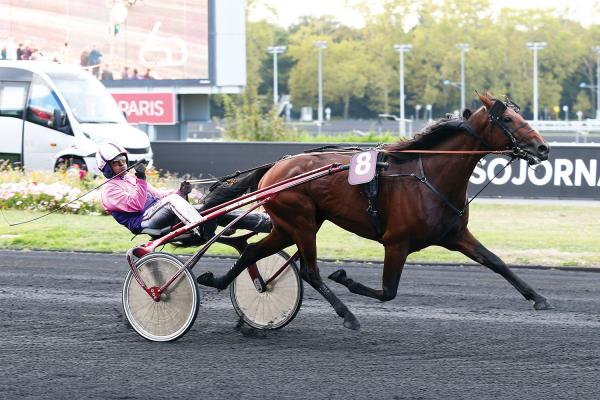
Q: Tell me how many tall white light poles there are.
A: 6